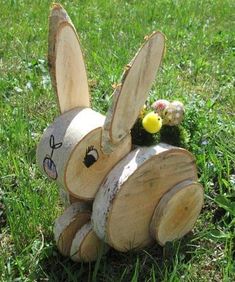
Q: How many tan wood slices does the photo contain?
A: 7